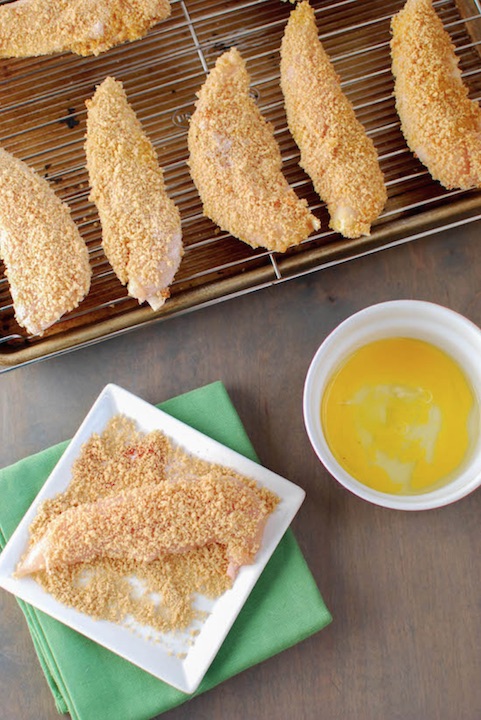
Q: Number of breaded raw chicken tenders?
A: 7